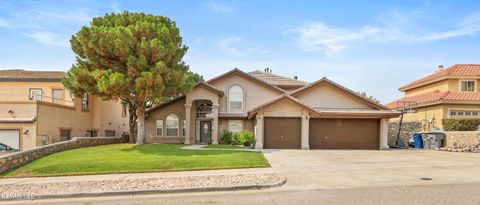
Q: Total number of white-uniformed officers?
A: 0